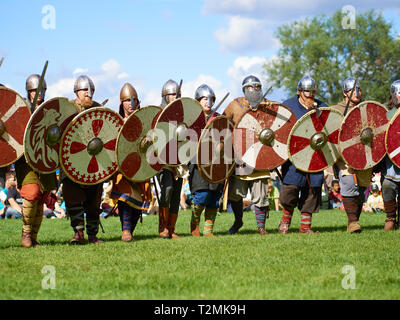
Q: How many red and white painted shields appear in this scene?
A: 10